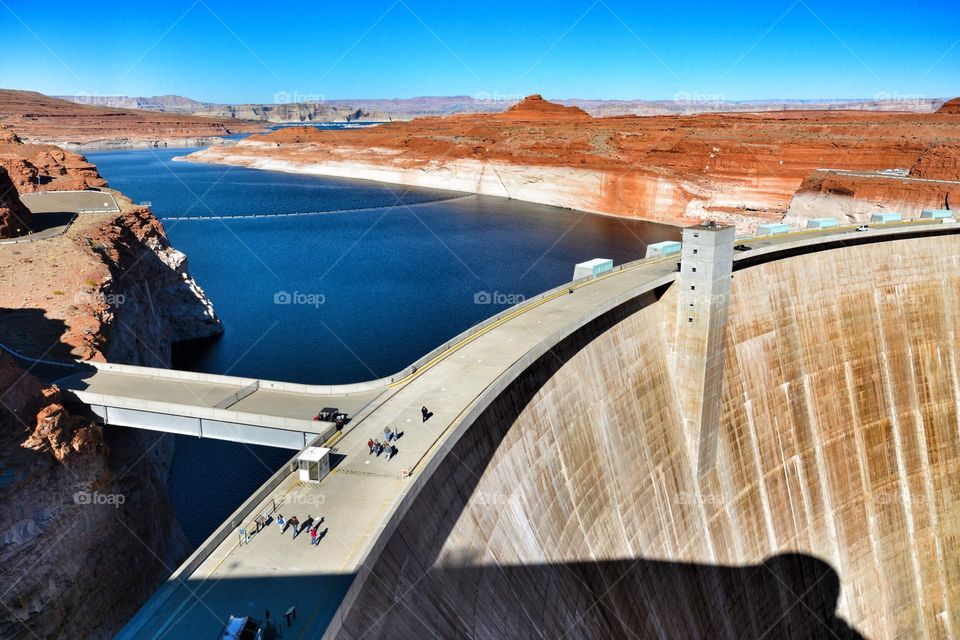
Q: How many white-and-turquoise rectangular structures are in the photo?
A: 6